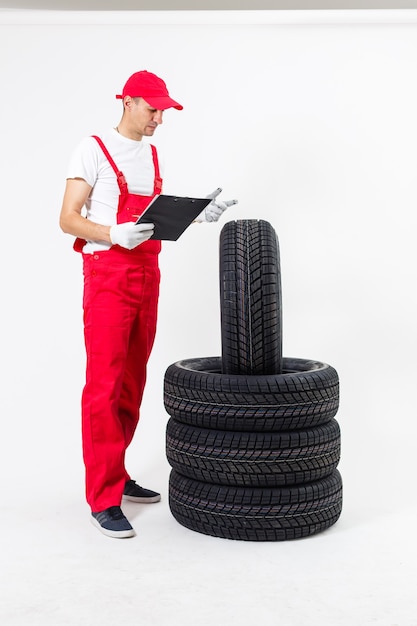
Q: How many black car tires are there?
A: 4